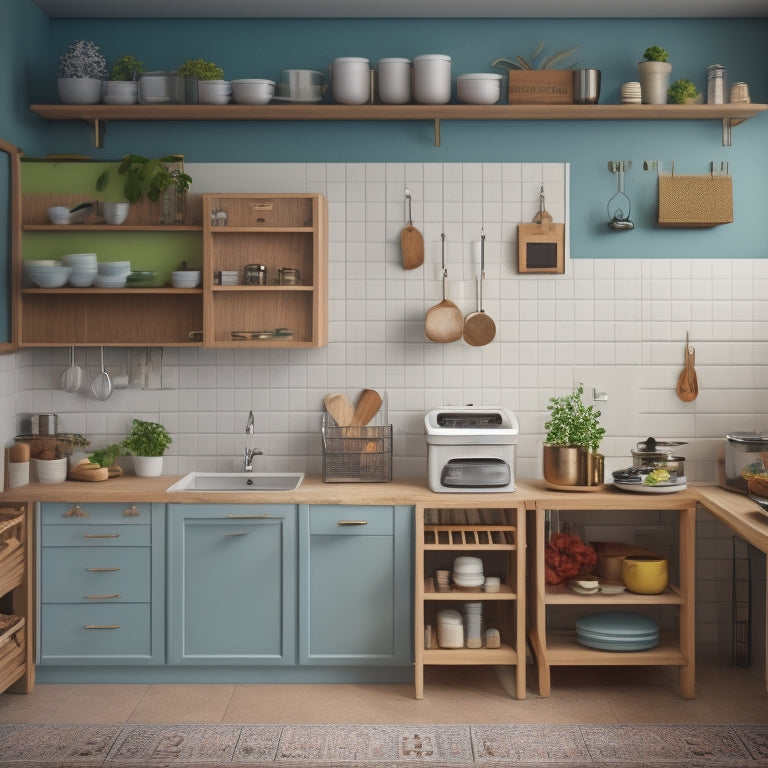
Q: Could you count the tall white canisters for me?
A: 3